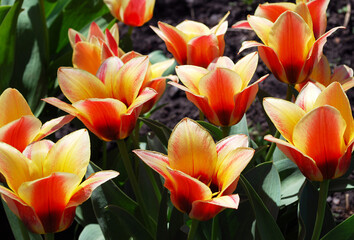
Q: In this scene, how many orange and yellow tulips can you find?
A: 13